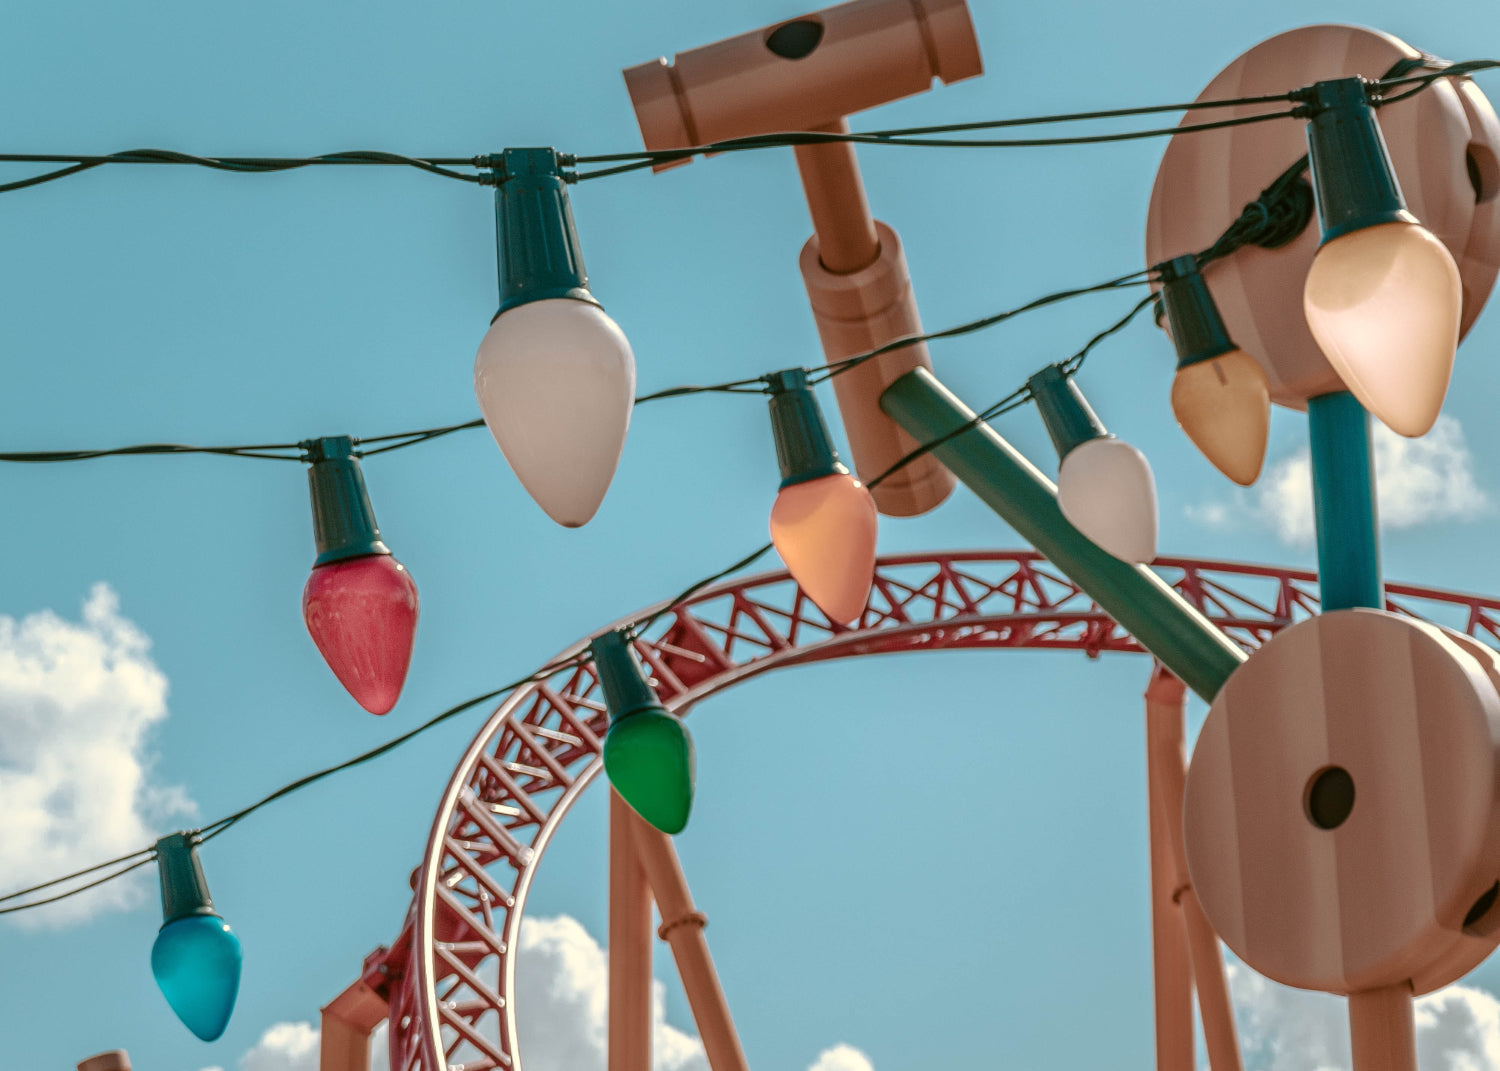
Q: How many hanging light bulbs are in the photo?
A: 8